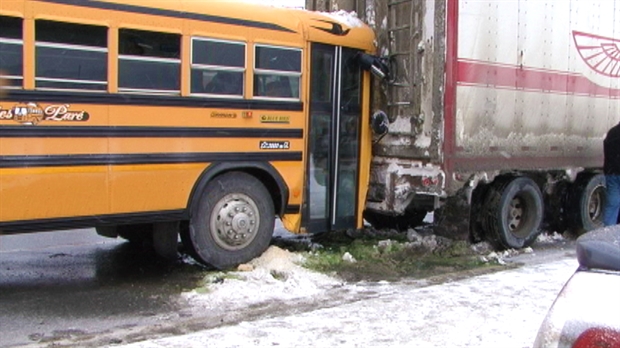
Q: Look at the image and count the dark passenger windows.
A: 5